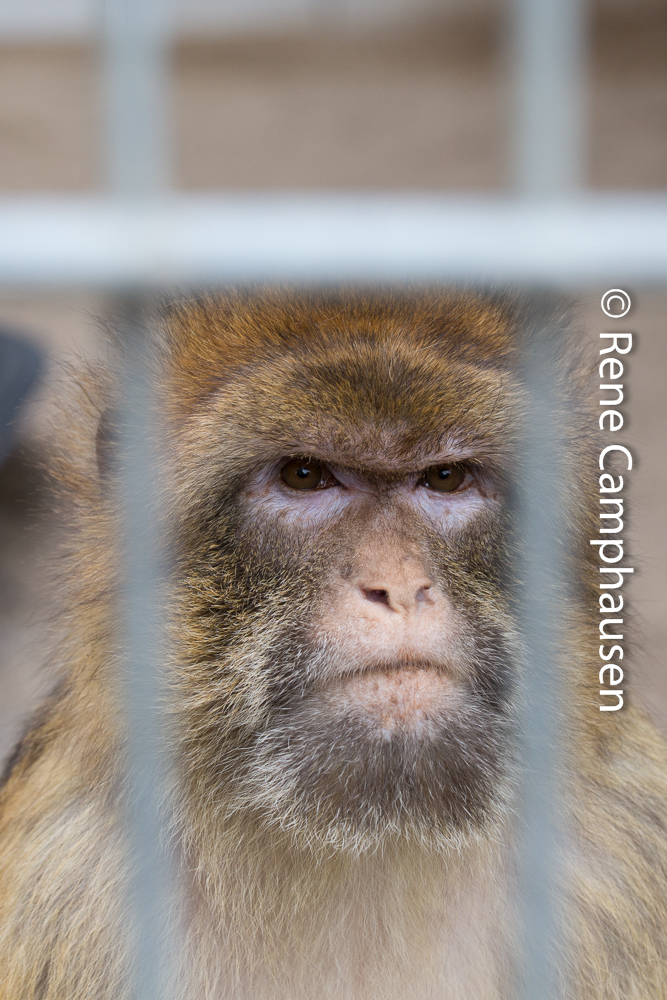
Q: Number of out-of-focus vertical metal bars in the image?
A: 2